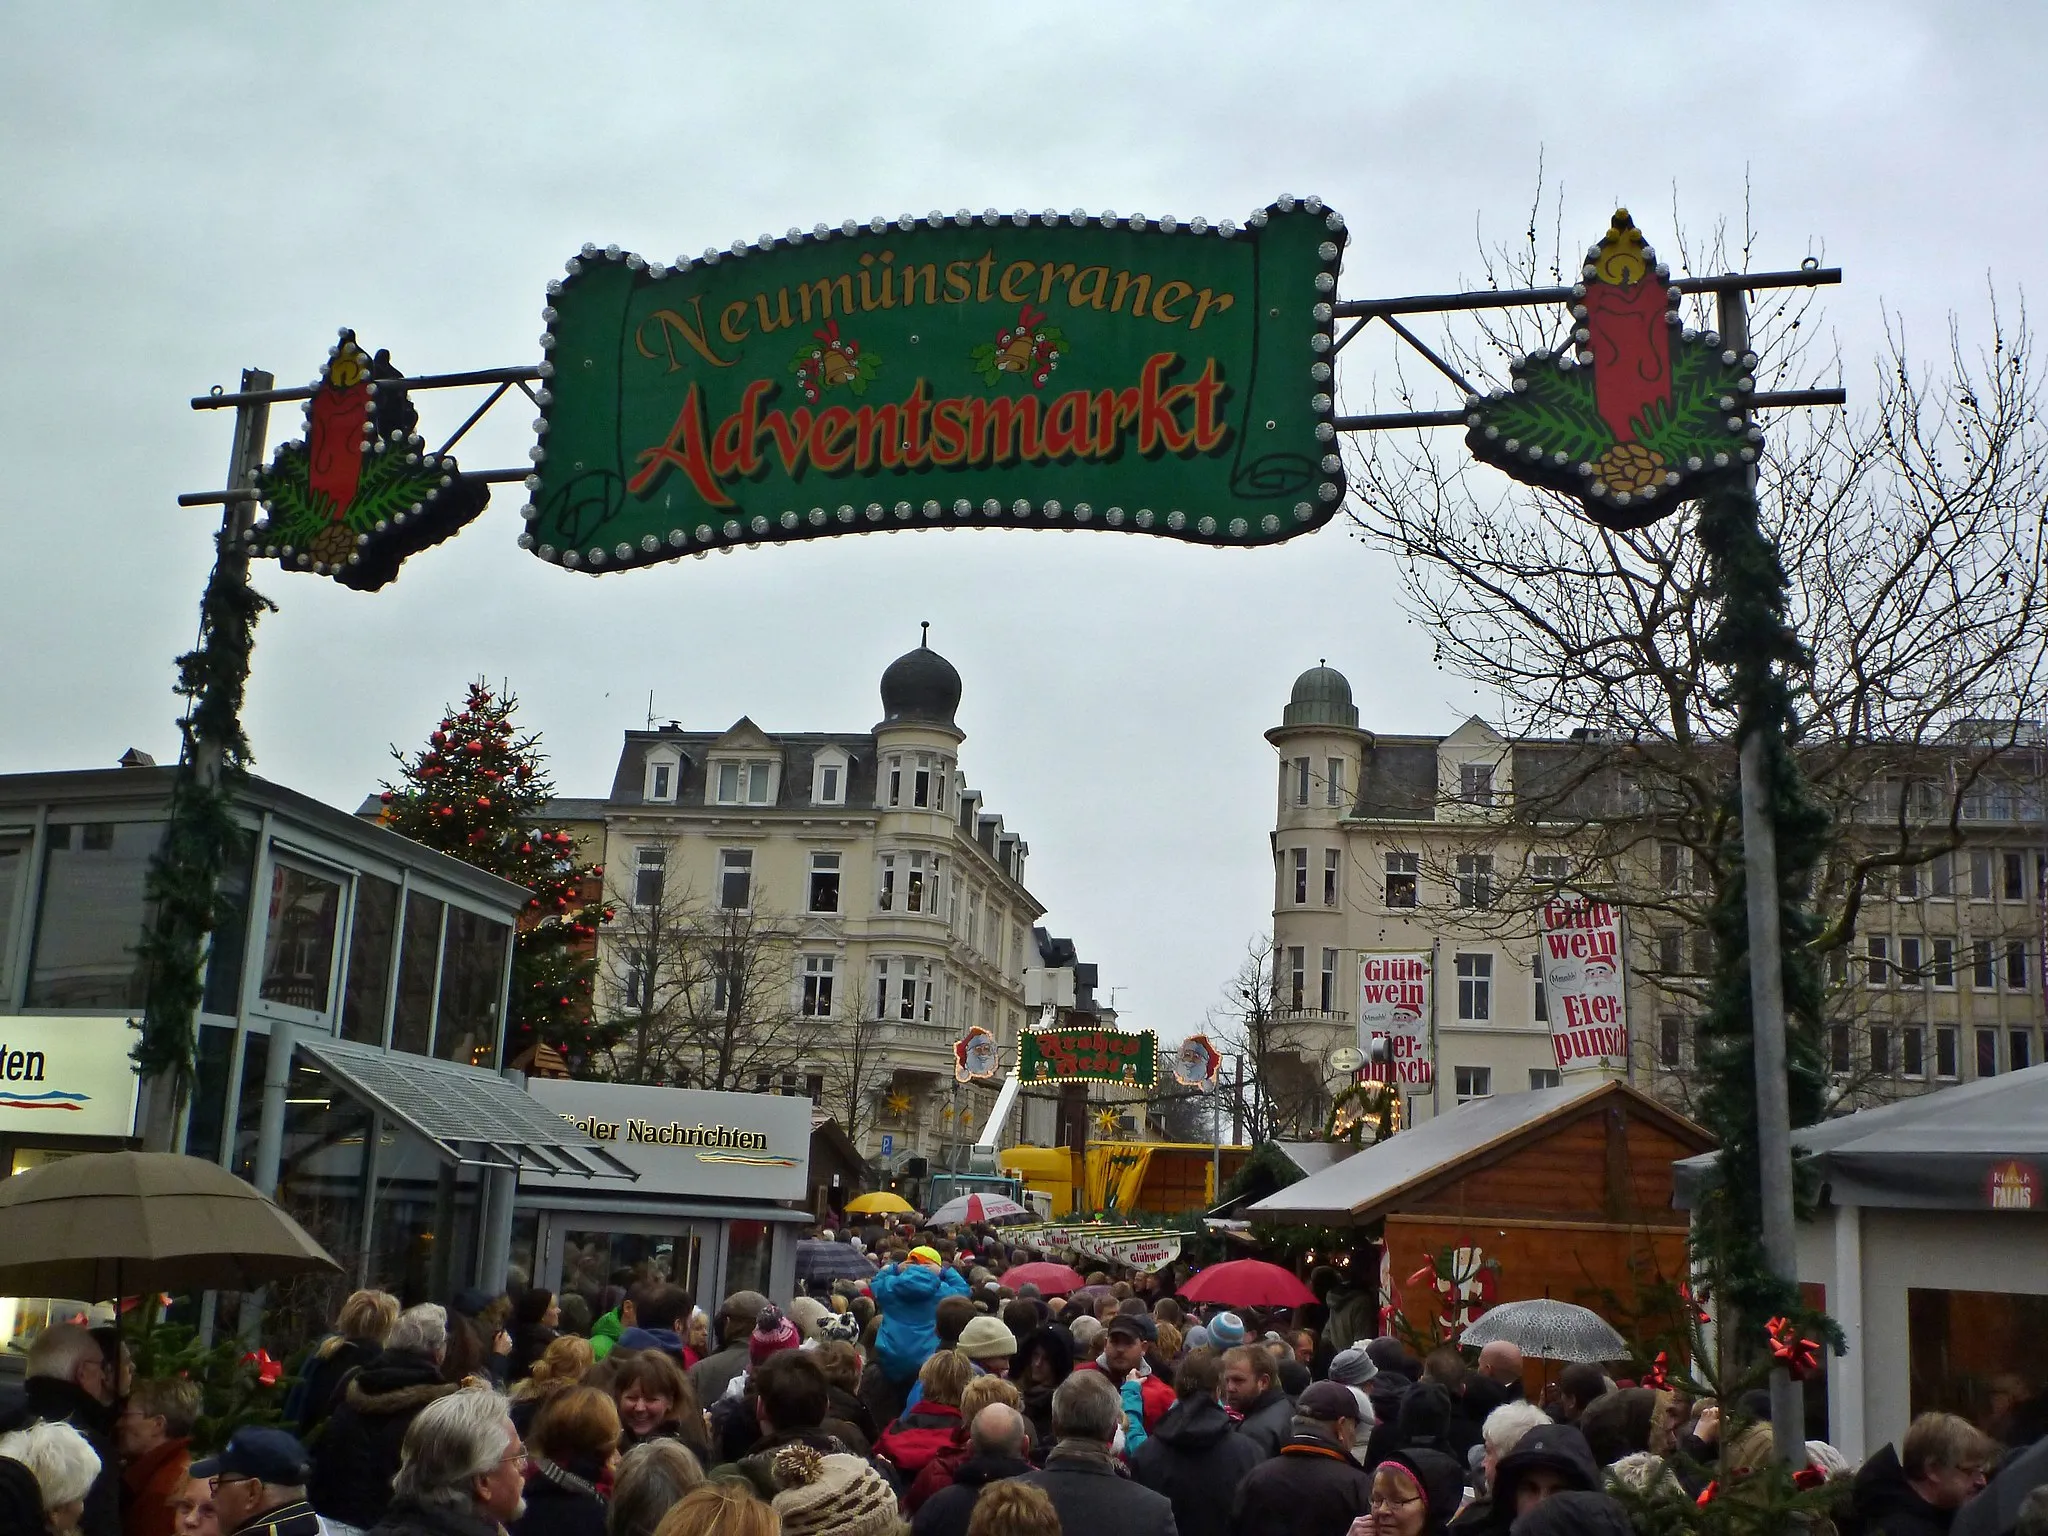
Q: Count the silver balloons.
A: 0